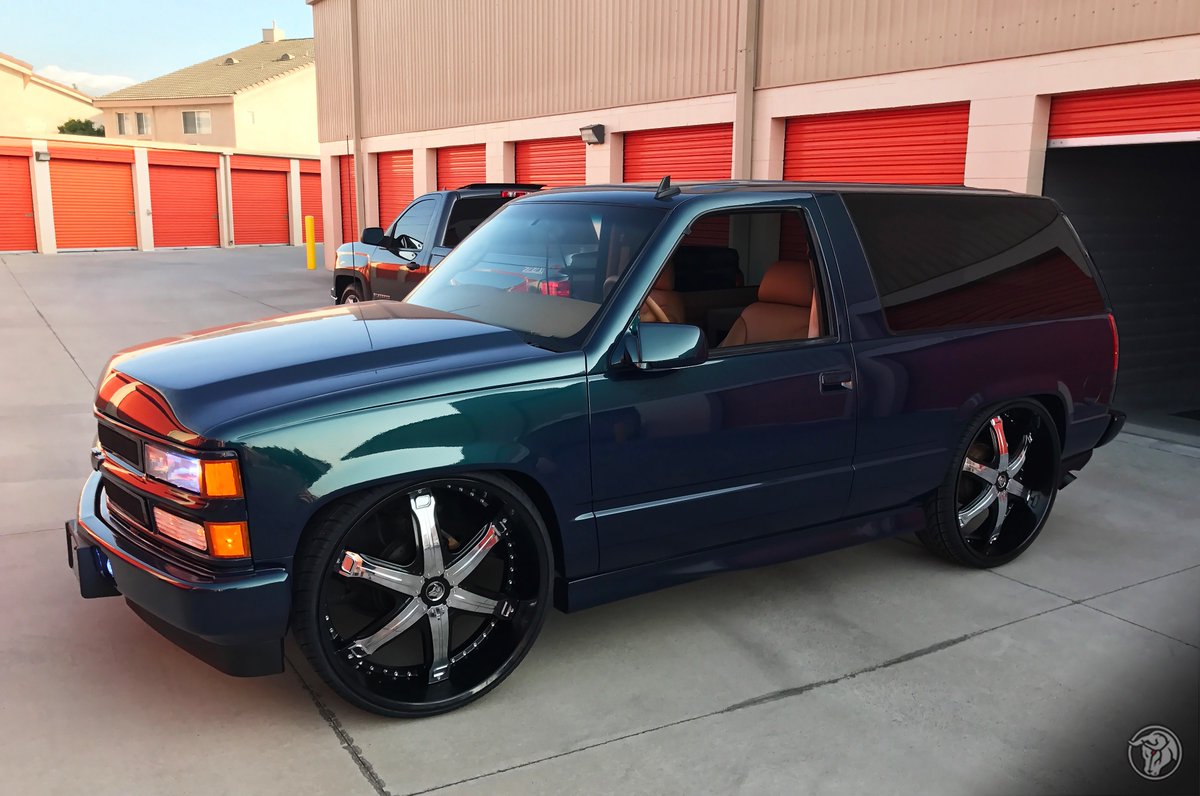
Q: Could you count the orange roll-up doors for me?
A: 12